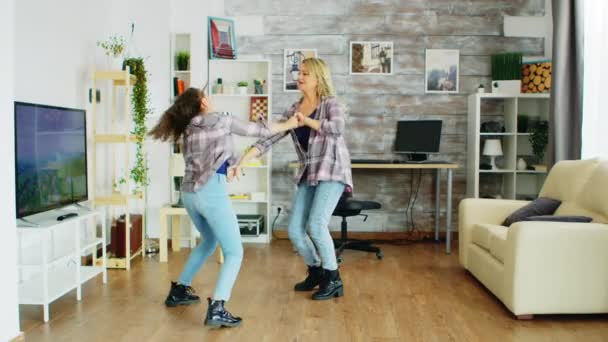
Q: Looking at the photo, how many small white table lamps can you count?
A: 1